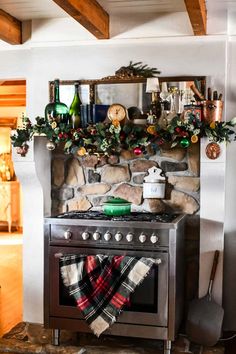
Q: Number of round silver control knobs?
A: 8